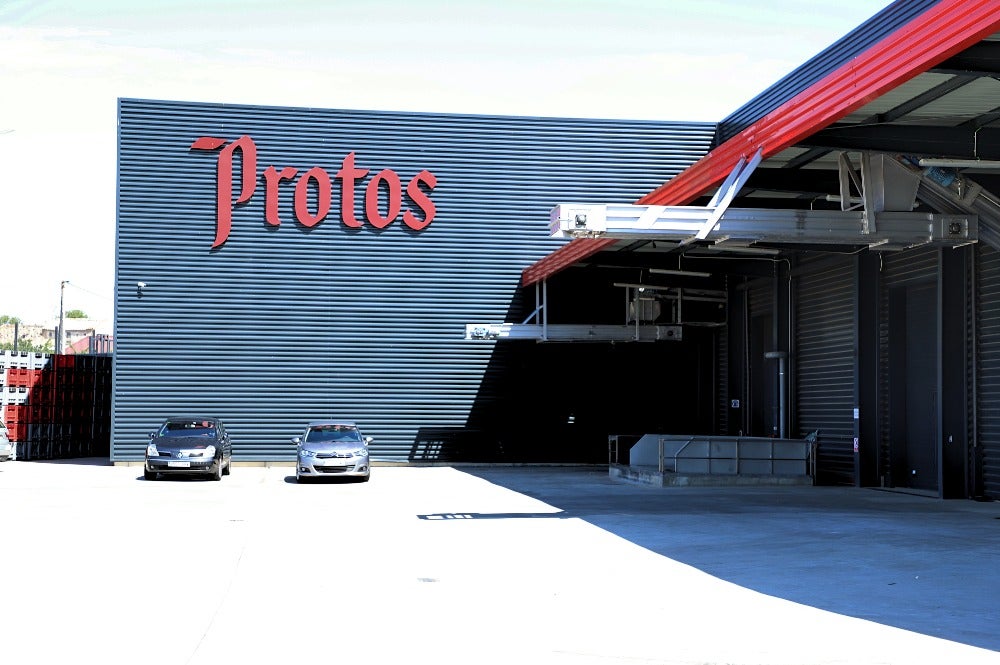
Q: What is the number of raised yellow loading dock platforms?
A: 0